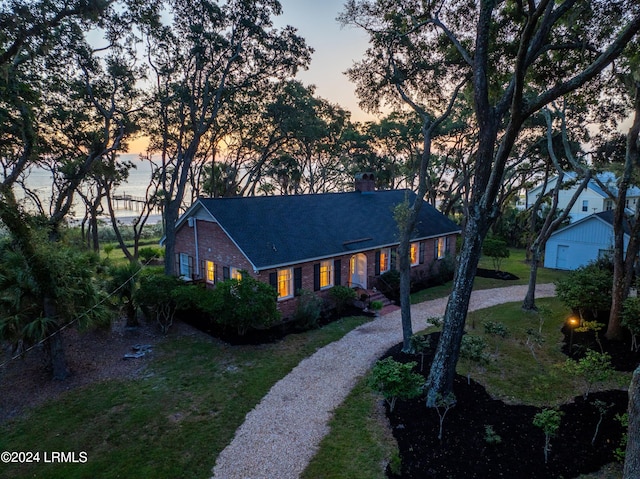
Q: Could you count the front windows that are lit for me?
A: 5